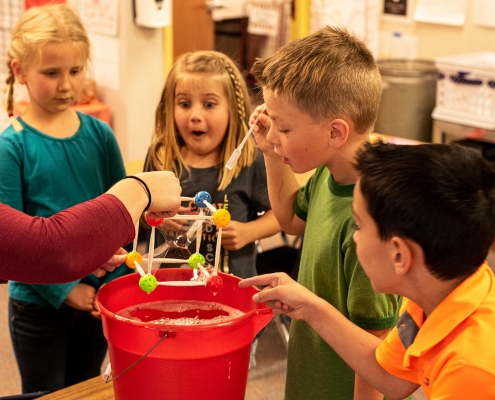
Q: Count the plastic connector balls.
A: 7